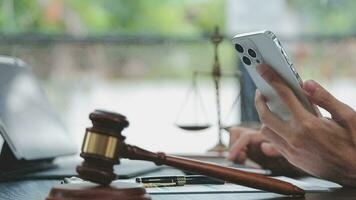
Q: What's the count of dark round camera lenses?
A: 3